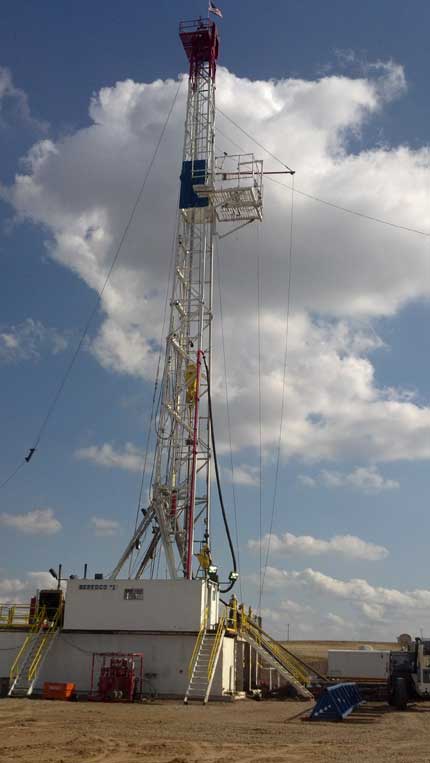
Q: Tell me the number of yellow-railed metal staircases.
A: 3